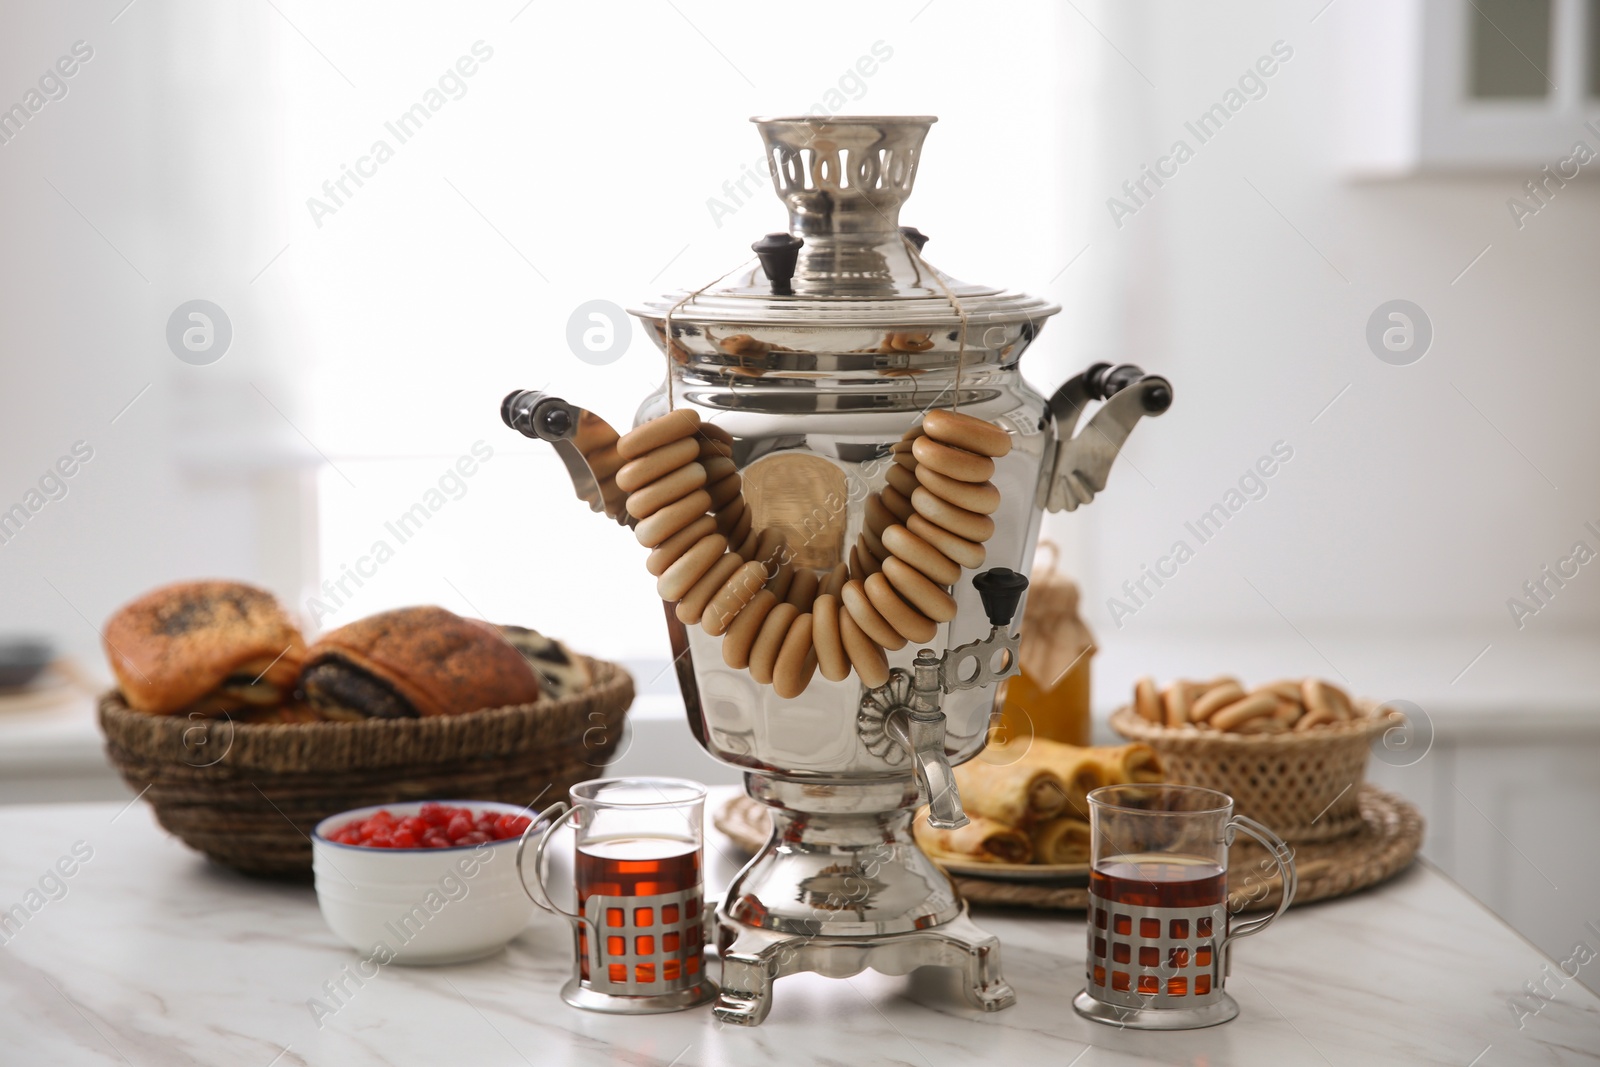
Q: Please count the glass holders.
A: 2